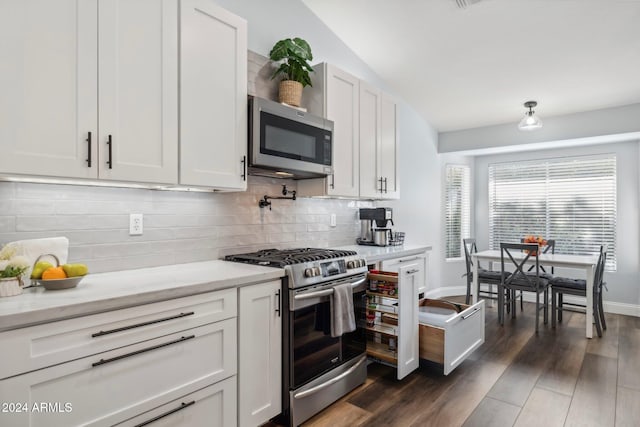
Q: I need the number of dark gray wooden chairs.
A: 4